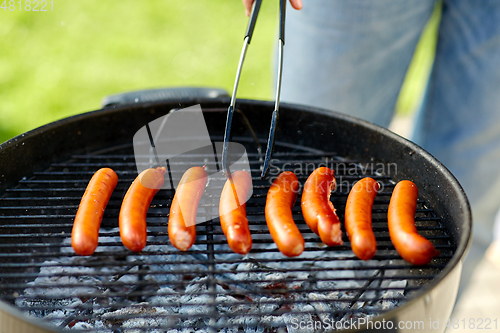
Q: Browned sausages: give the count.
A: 8